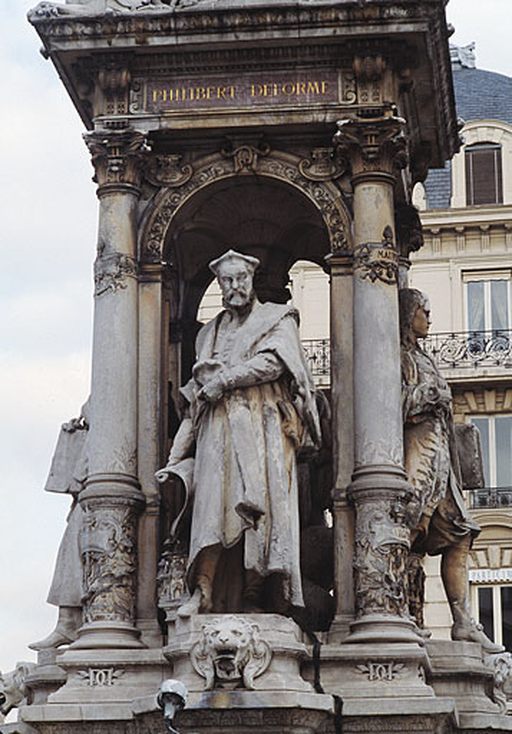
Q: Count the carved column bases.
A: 2